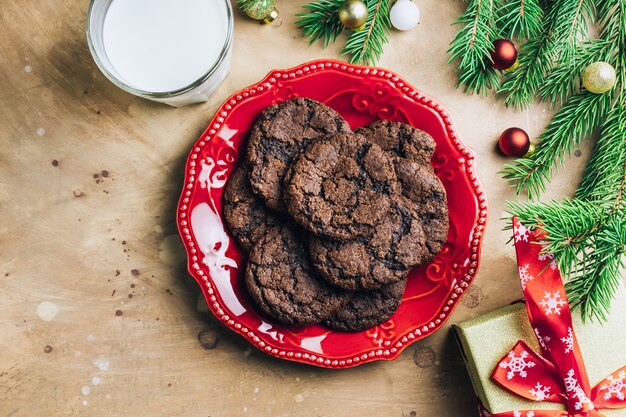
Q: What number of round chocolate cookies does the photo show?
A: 8